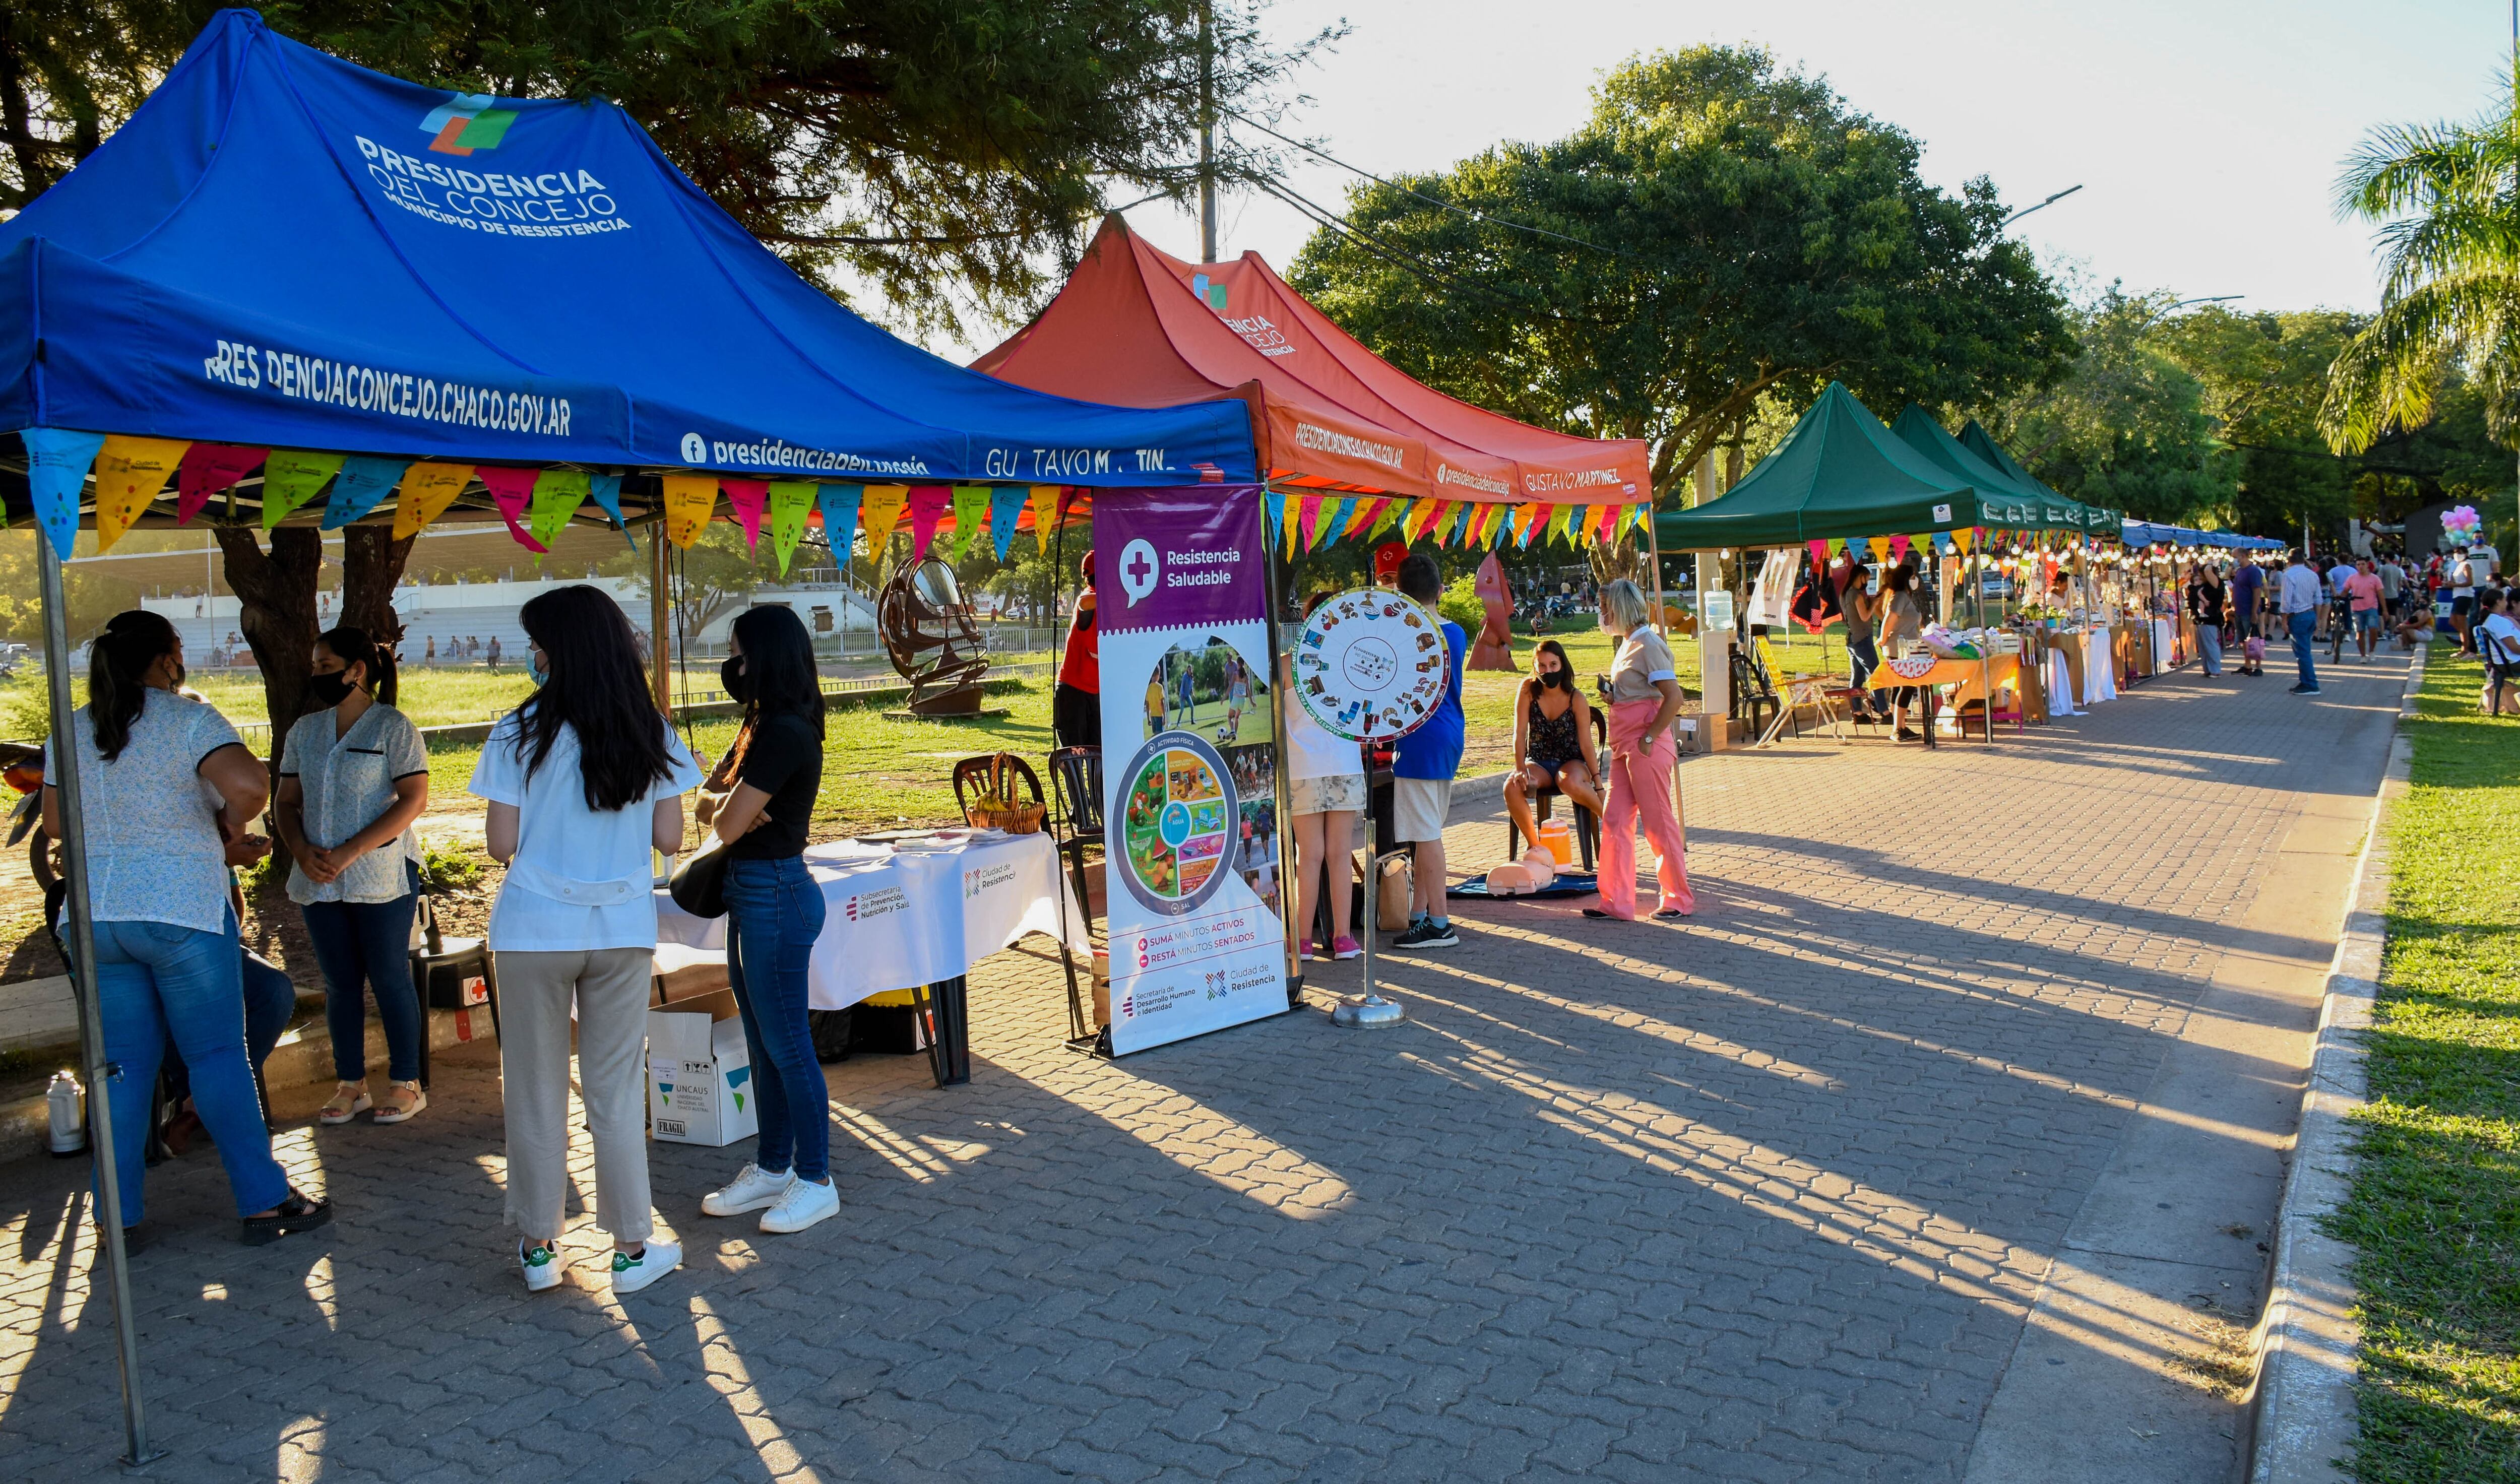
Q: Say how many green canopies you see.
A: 3